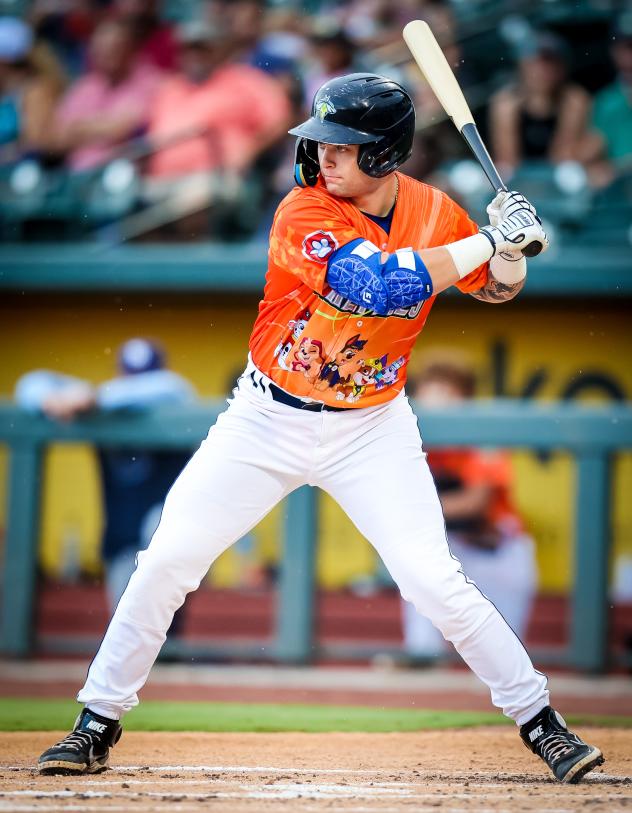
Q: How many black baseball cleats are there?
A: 2